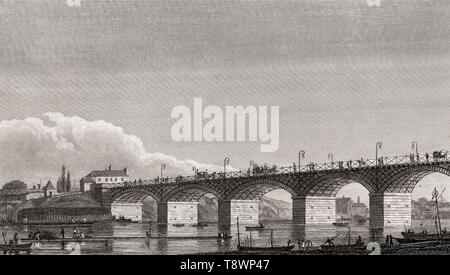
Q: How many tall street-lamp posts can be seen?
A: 8